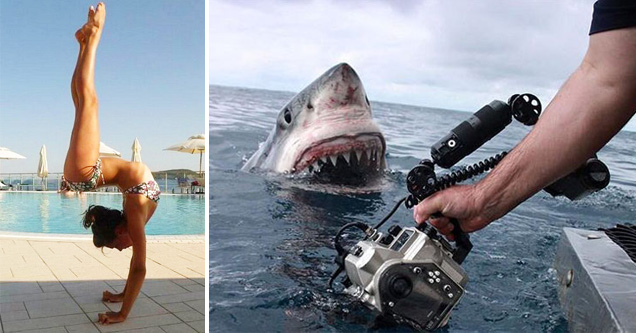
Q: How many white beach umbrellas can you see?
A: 5